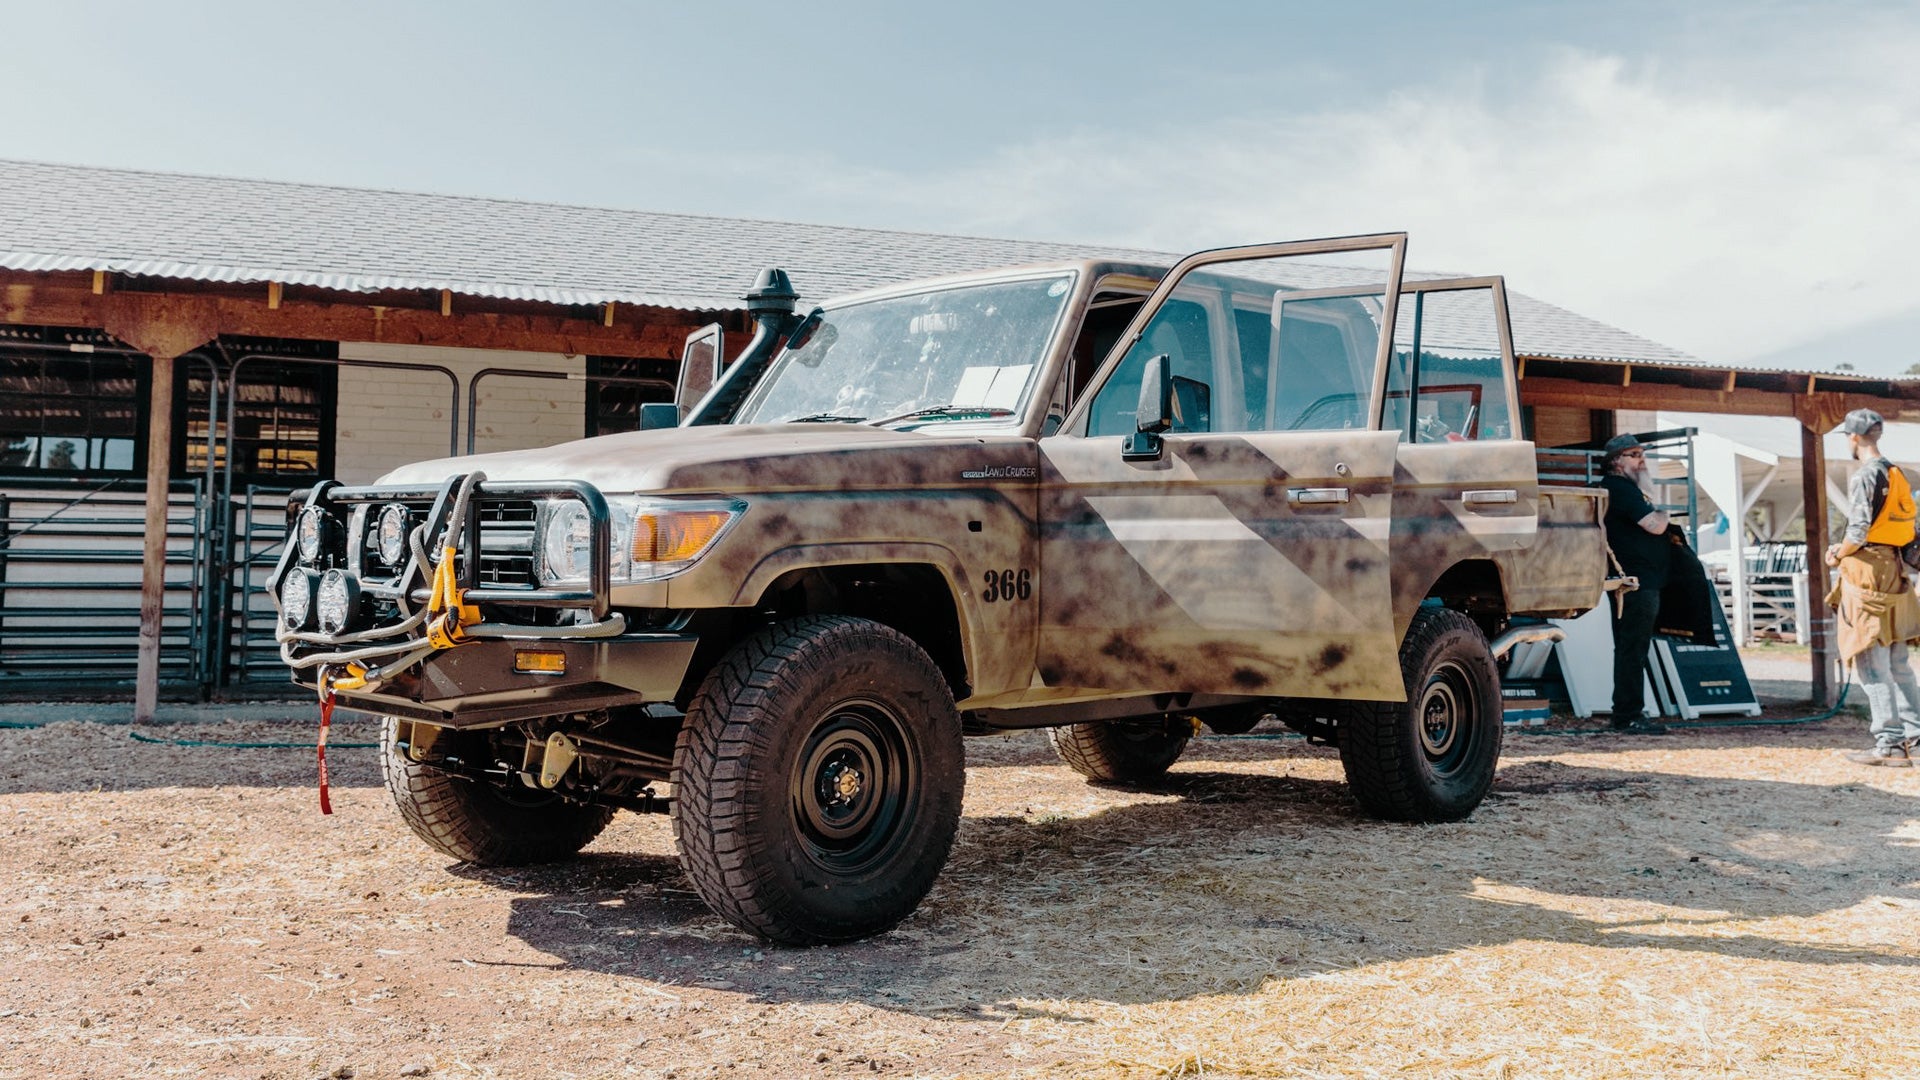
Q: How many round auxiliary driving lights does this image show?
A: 4